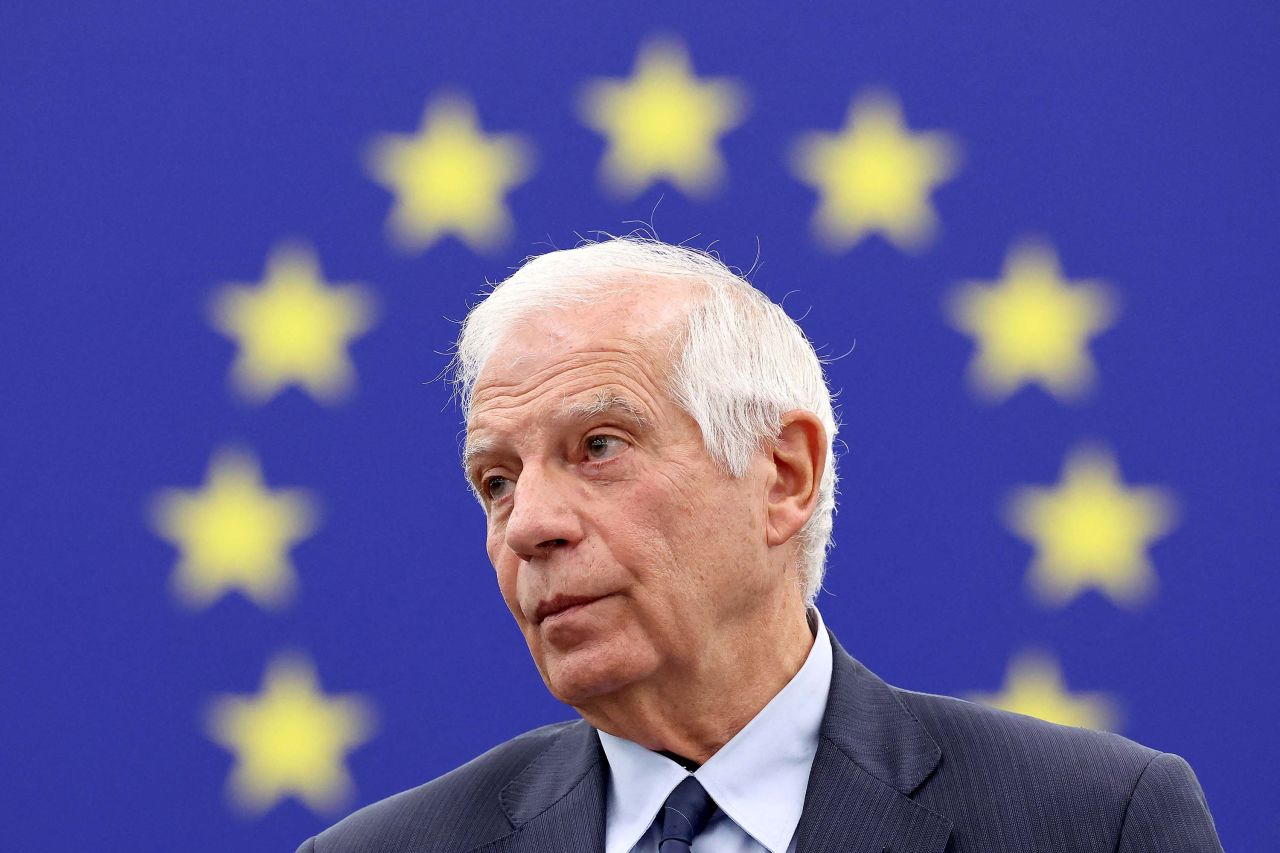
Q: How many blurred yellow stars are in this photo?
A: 9